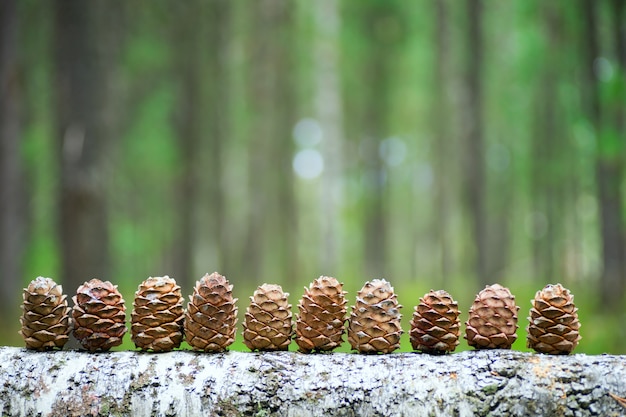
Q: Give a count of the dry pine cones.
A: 10